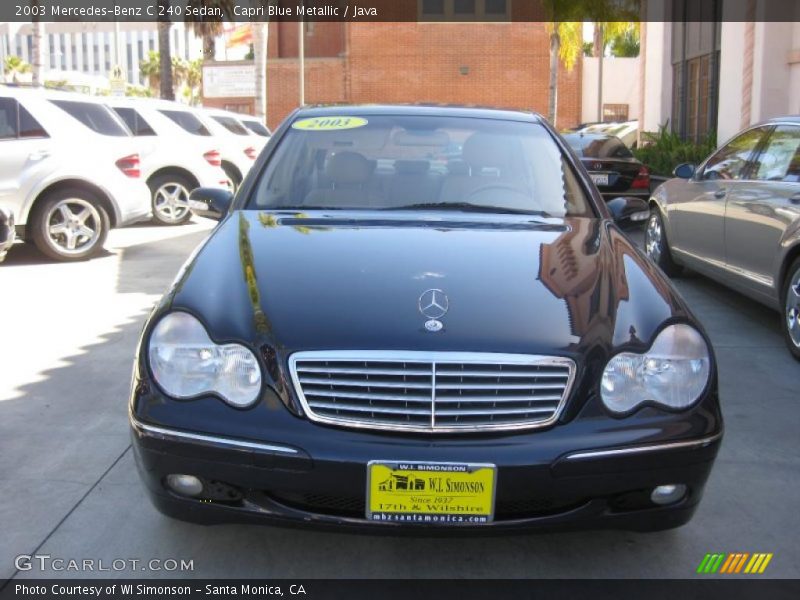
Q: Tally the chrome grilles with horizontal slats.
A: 1